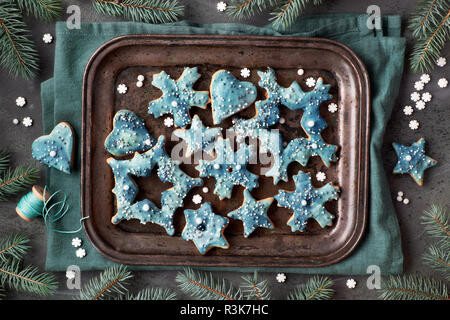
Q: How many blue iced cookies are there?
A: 12